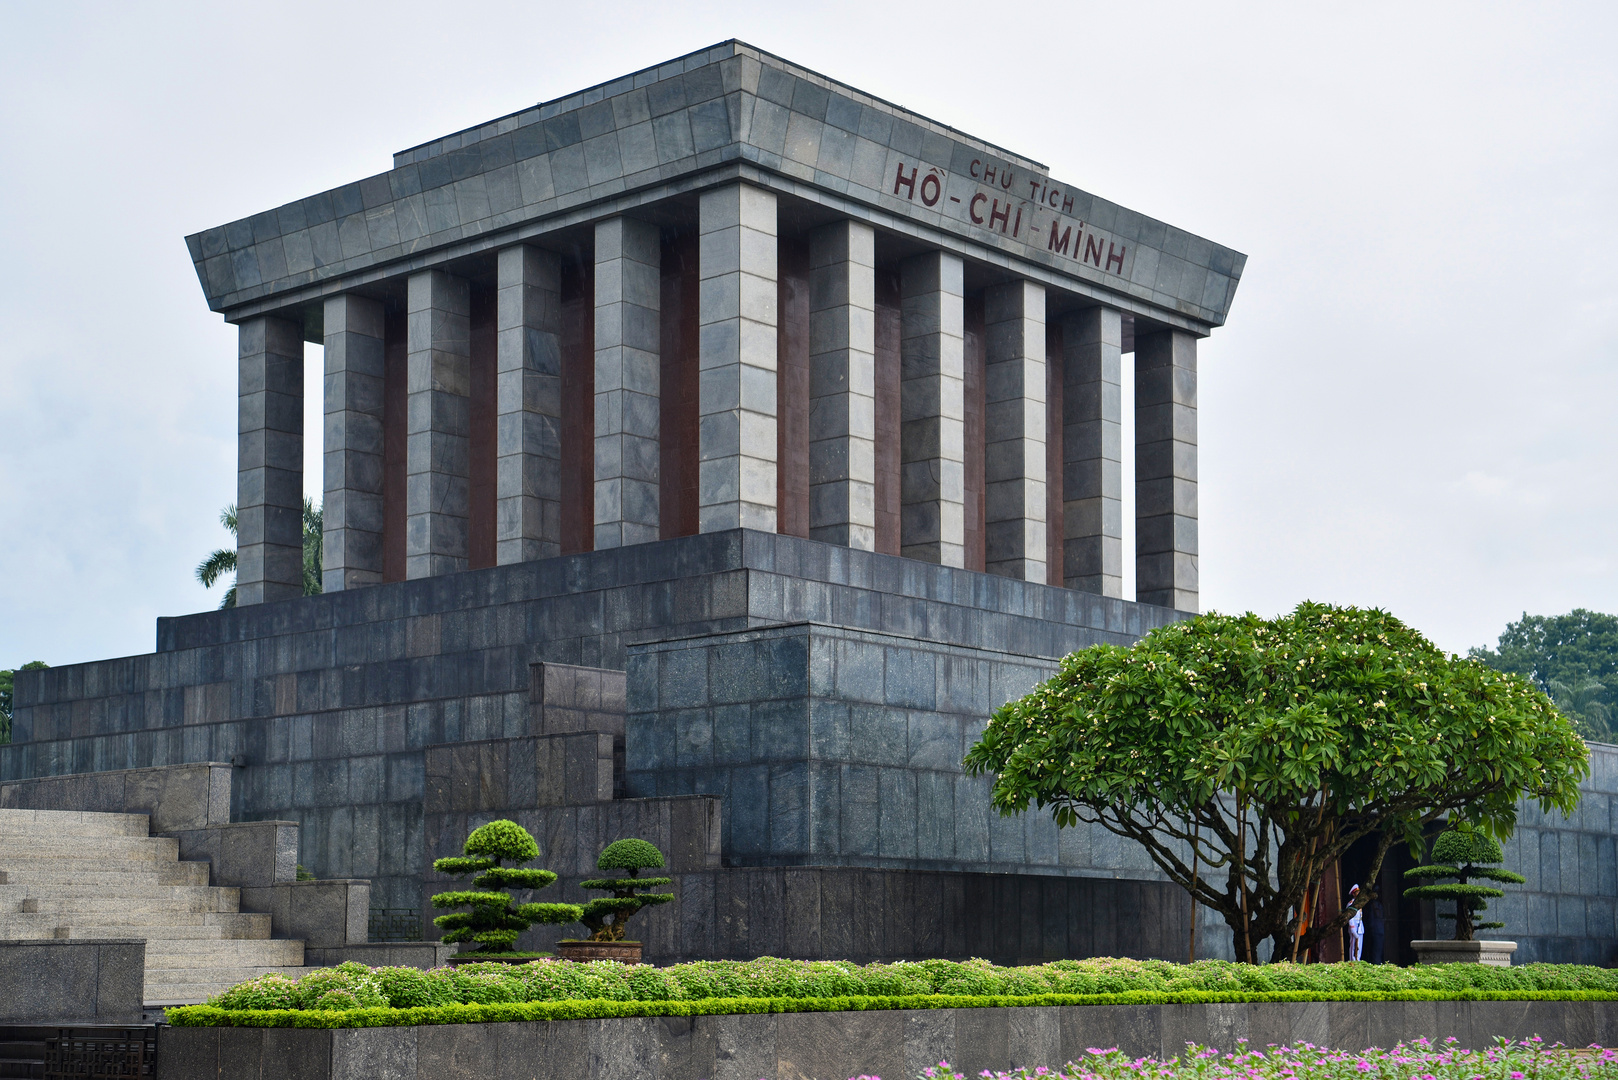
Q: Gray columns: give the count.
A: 11